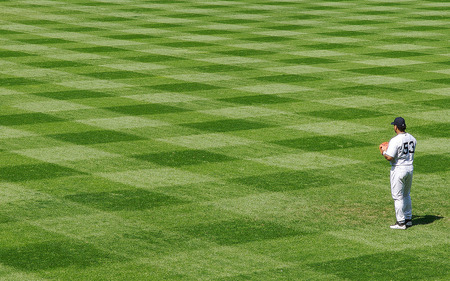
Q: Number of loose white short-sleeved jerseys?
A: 1